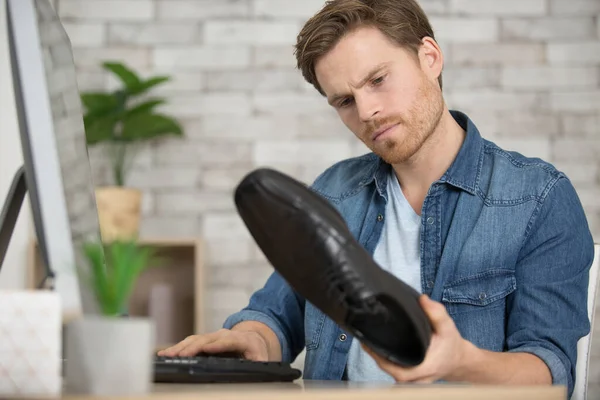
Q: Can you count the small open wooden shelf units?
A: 1